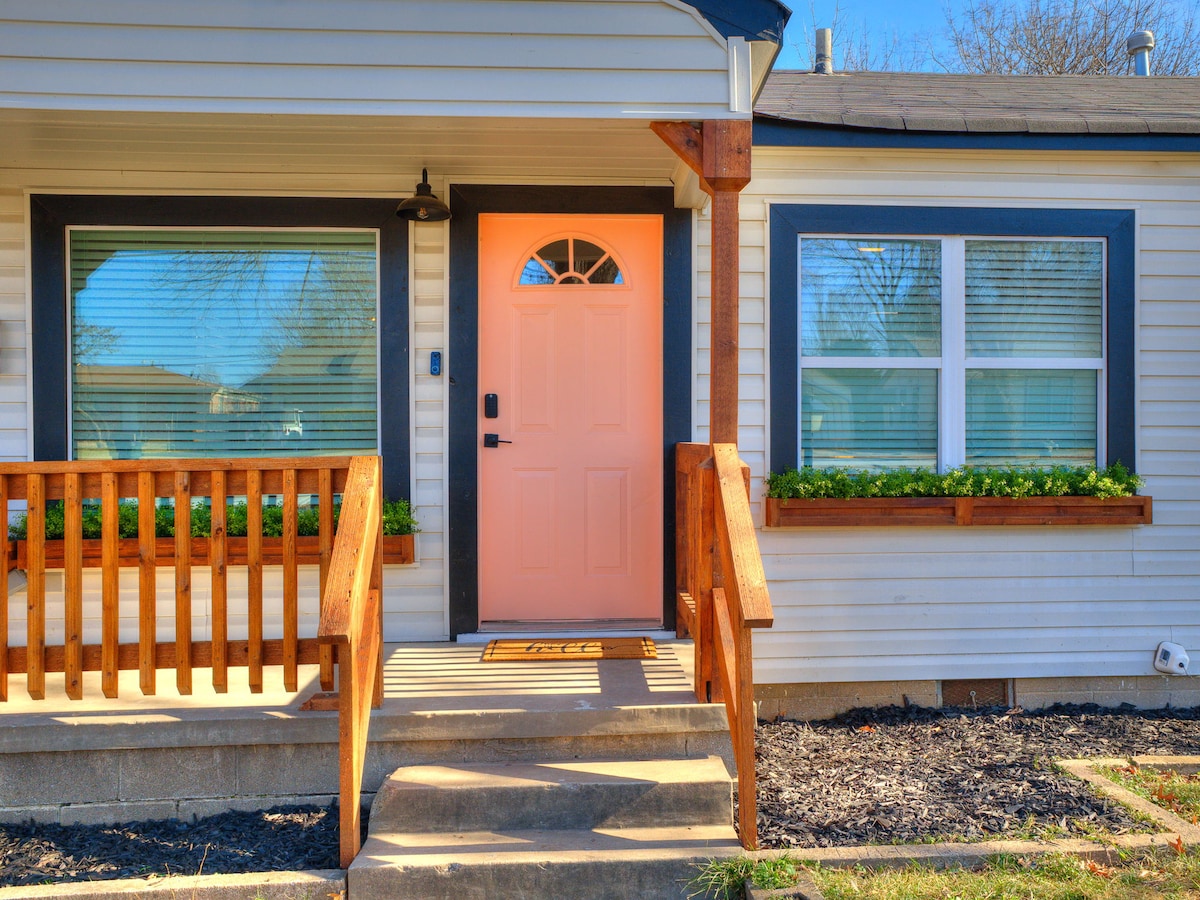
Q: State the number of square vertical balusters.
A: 10